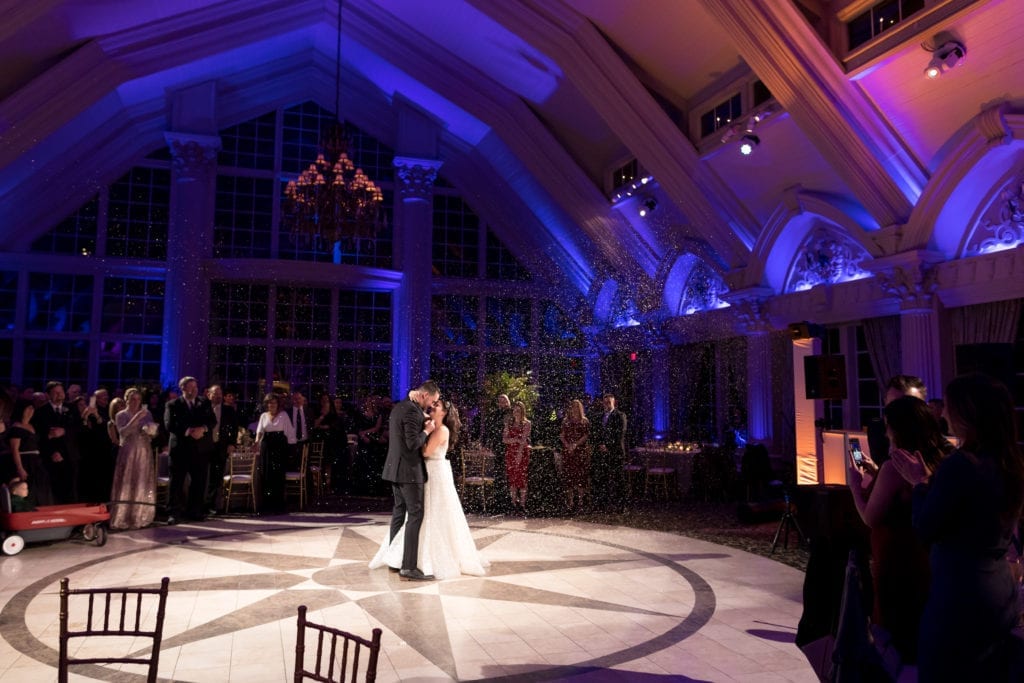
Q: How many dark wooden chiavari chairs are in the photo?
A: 2